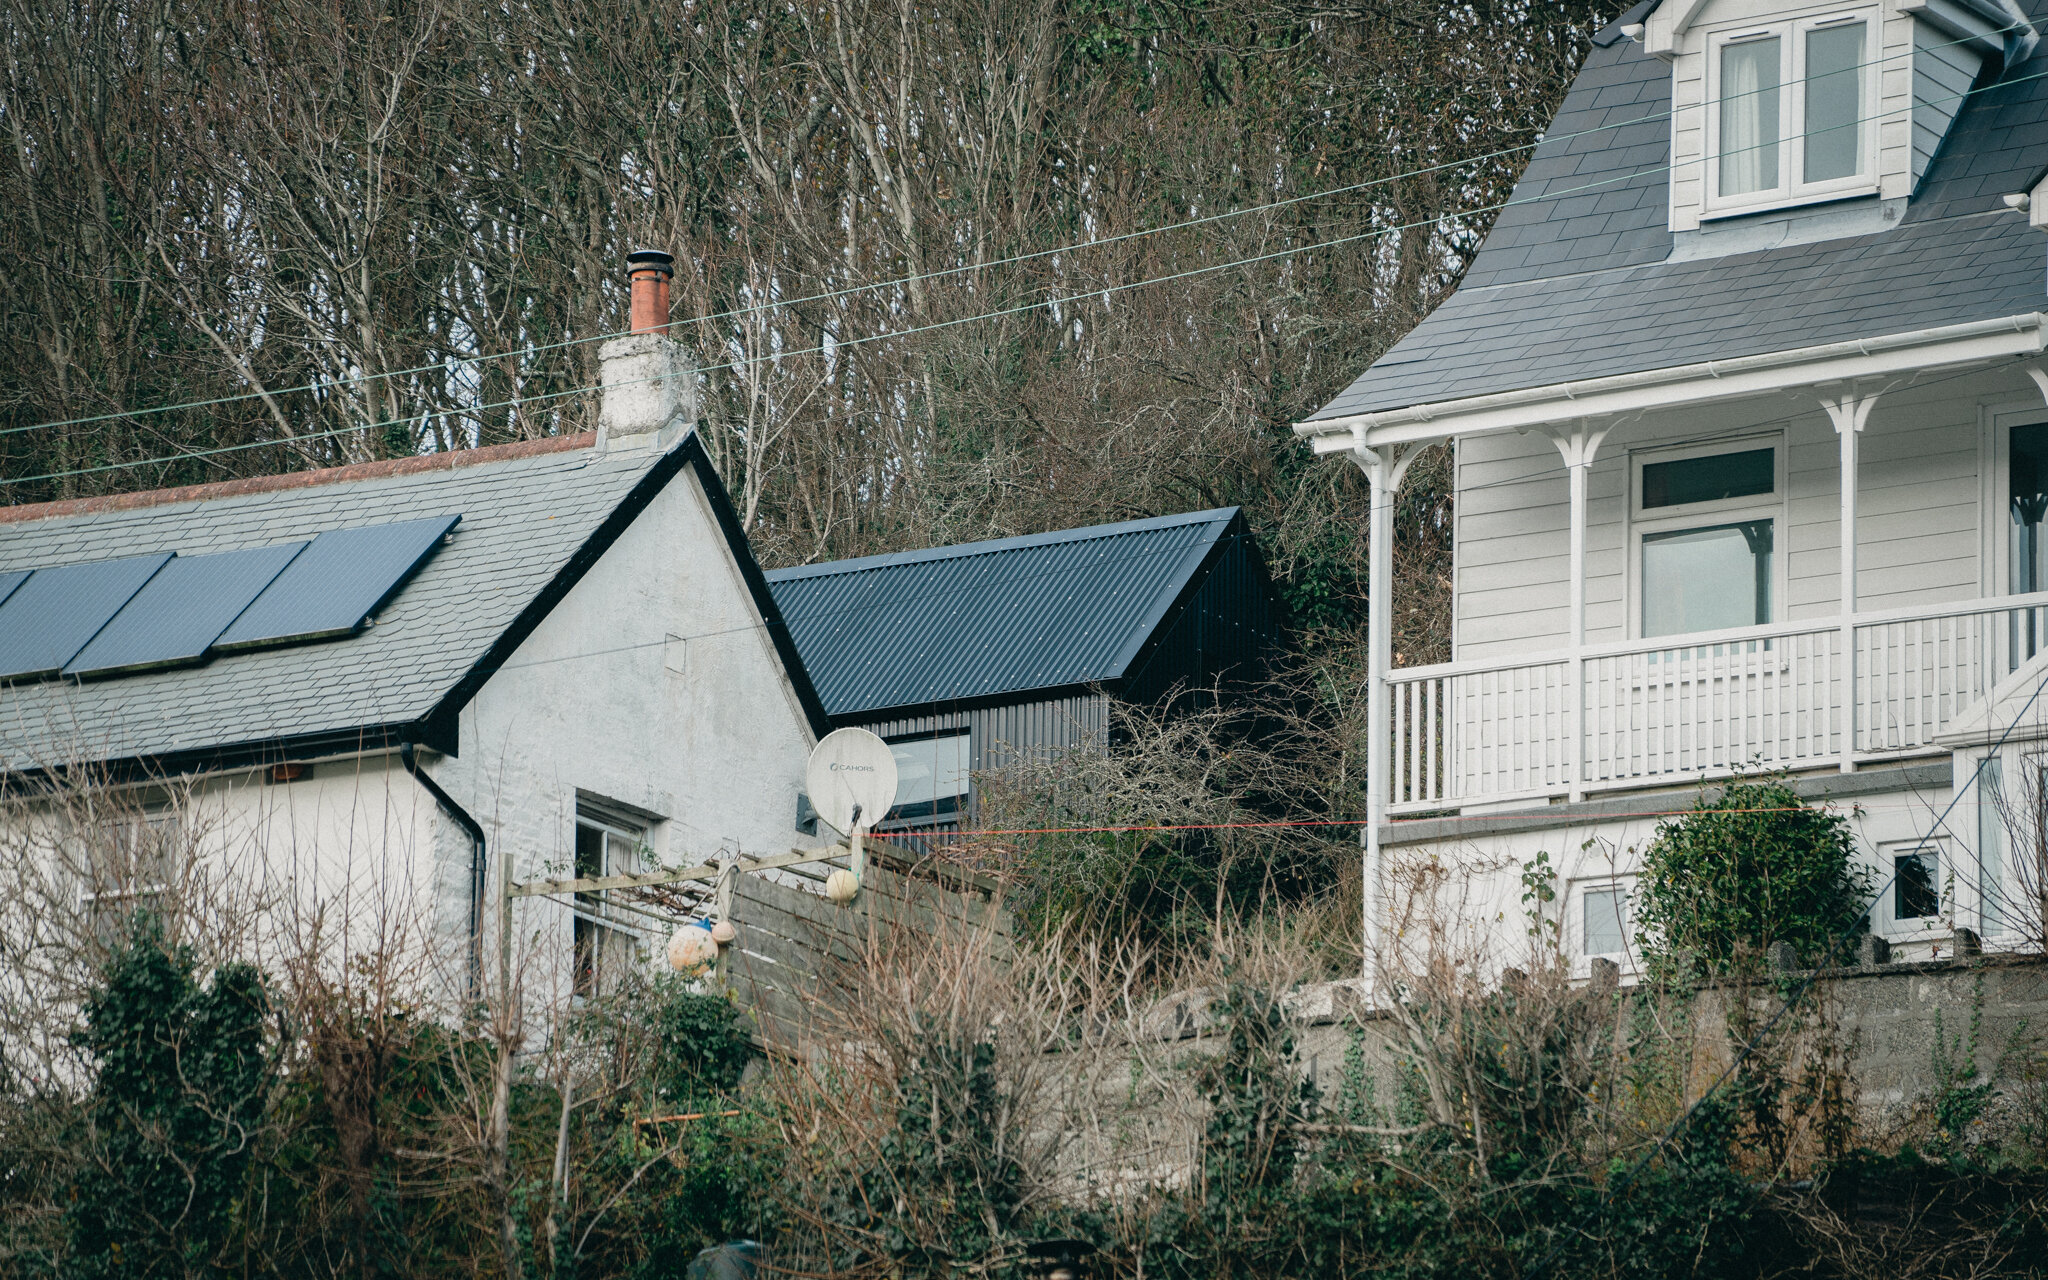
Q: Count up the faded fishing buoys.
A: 3